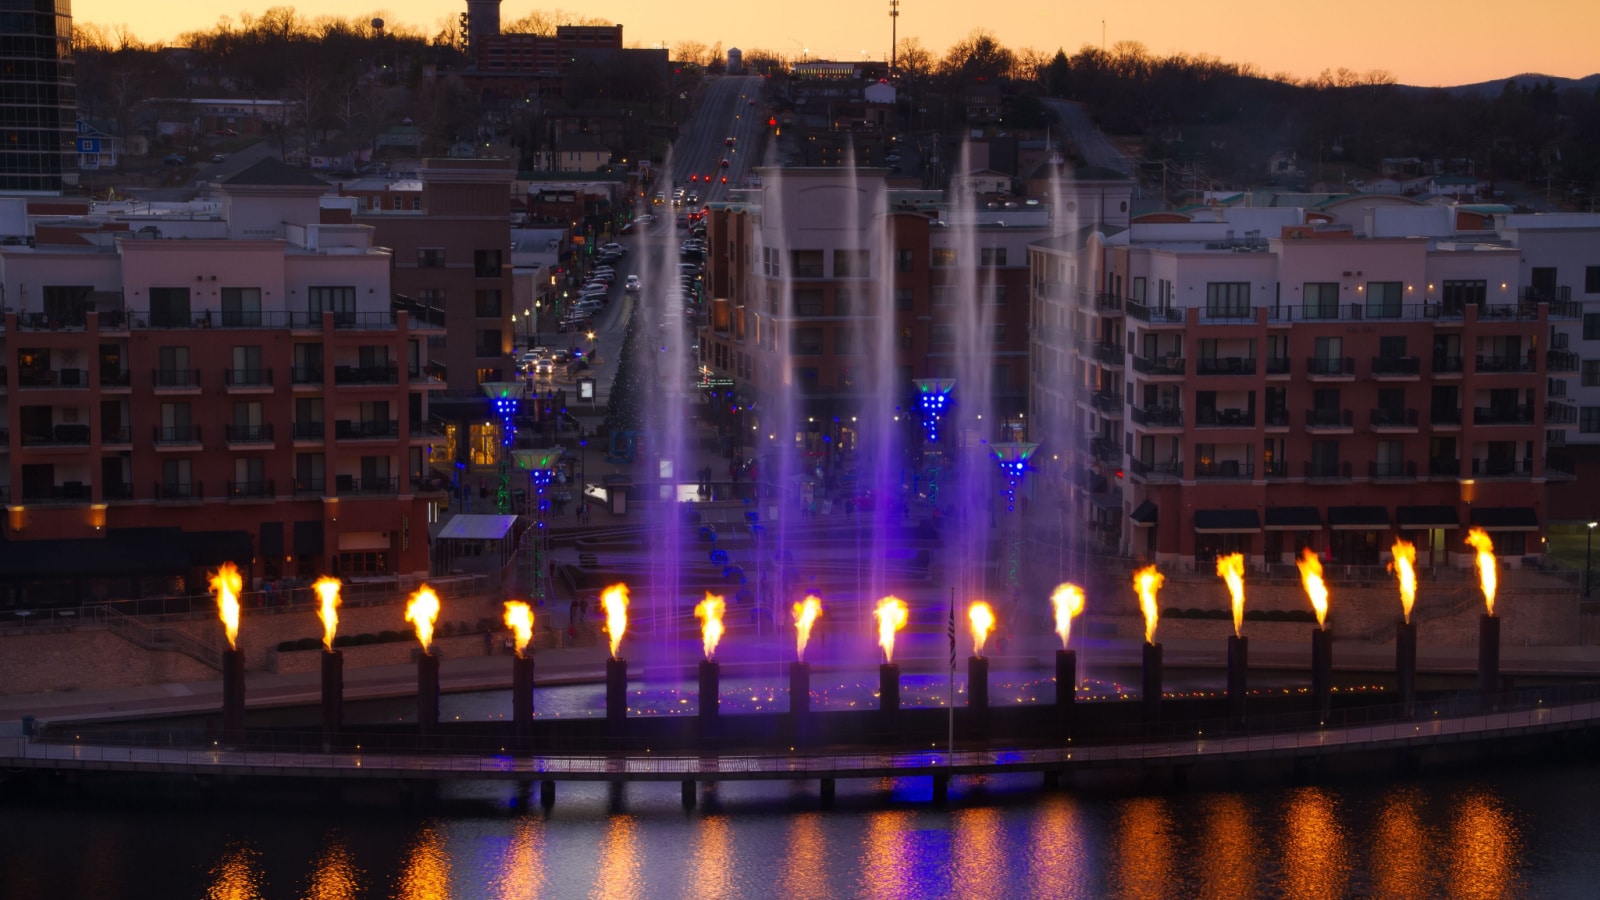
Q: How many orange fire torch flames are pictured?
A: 15